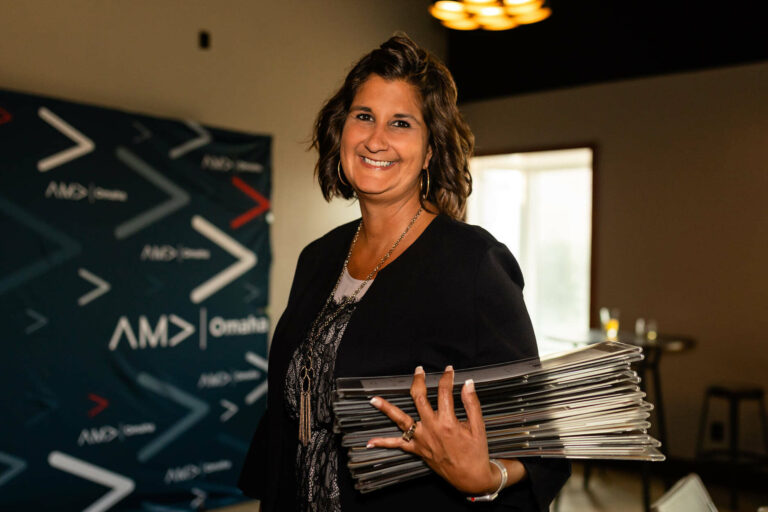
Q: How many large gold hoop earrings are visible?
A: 2